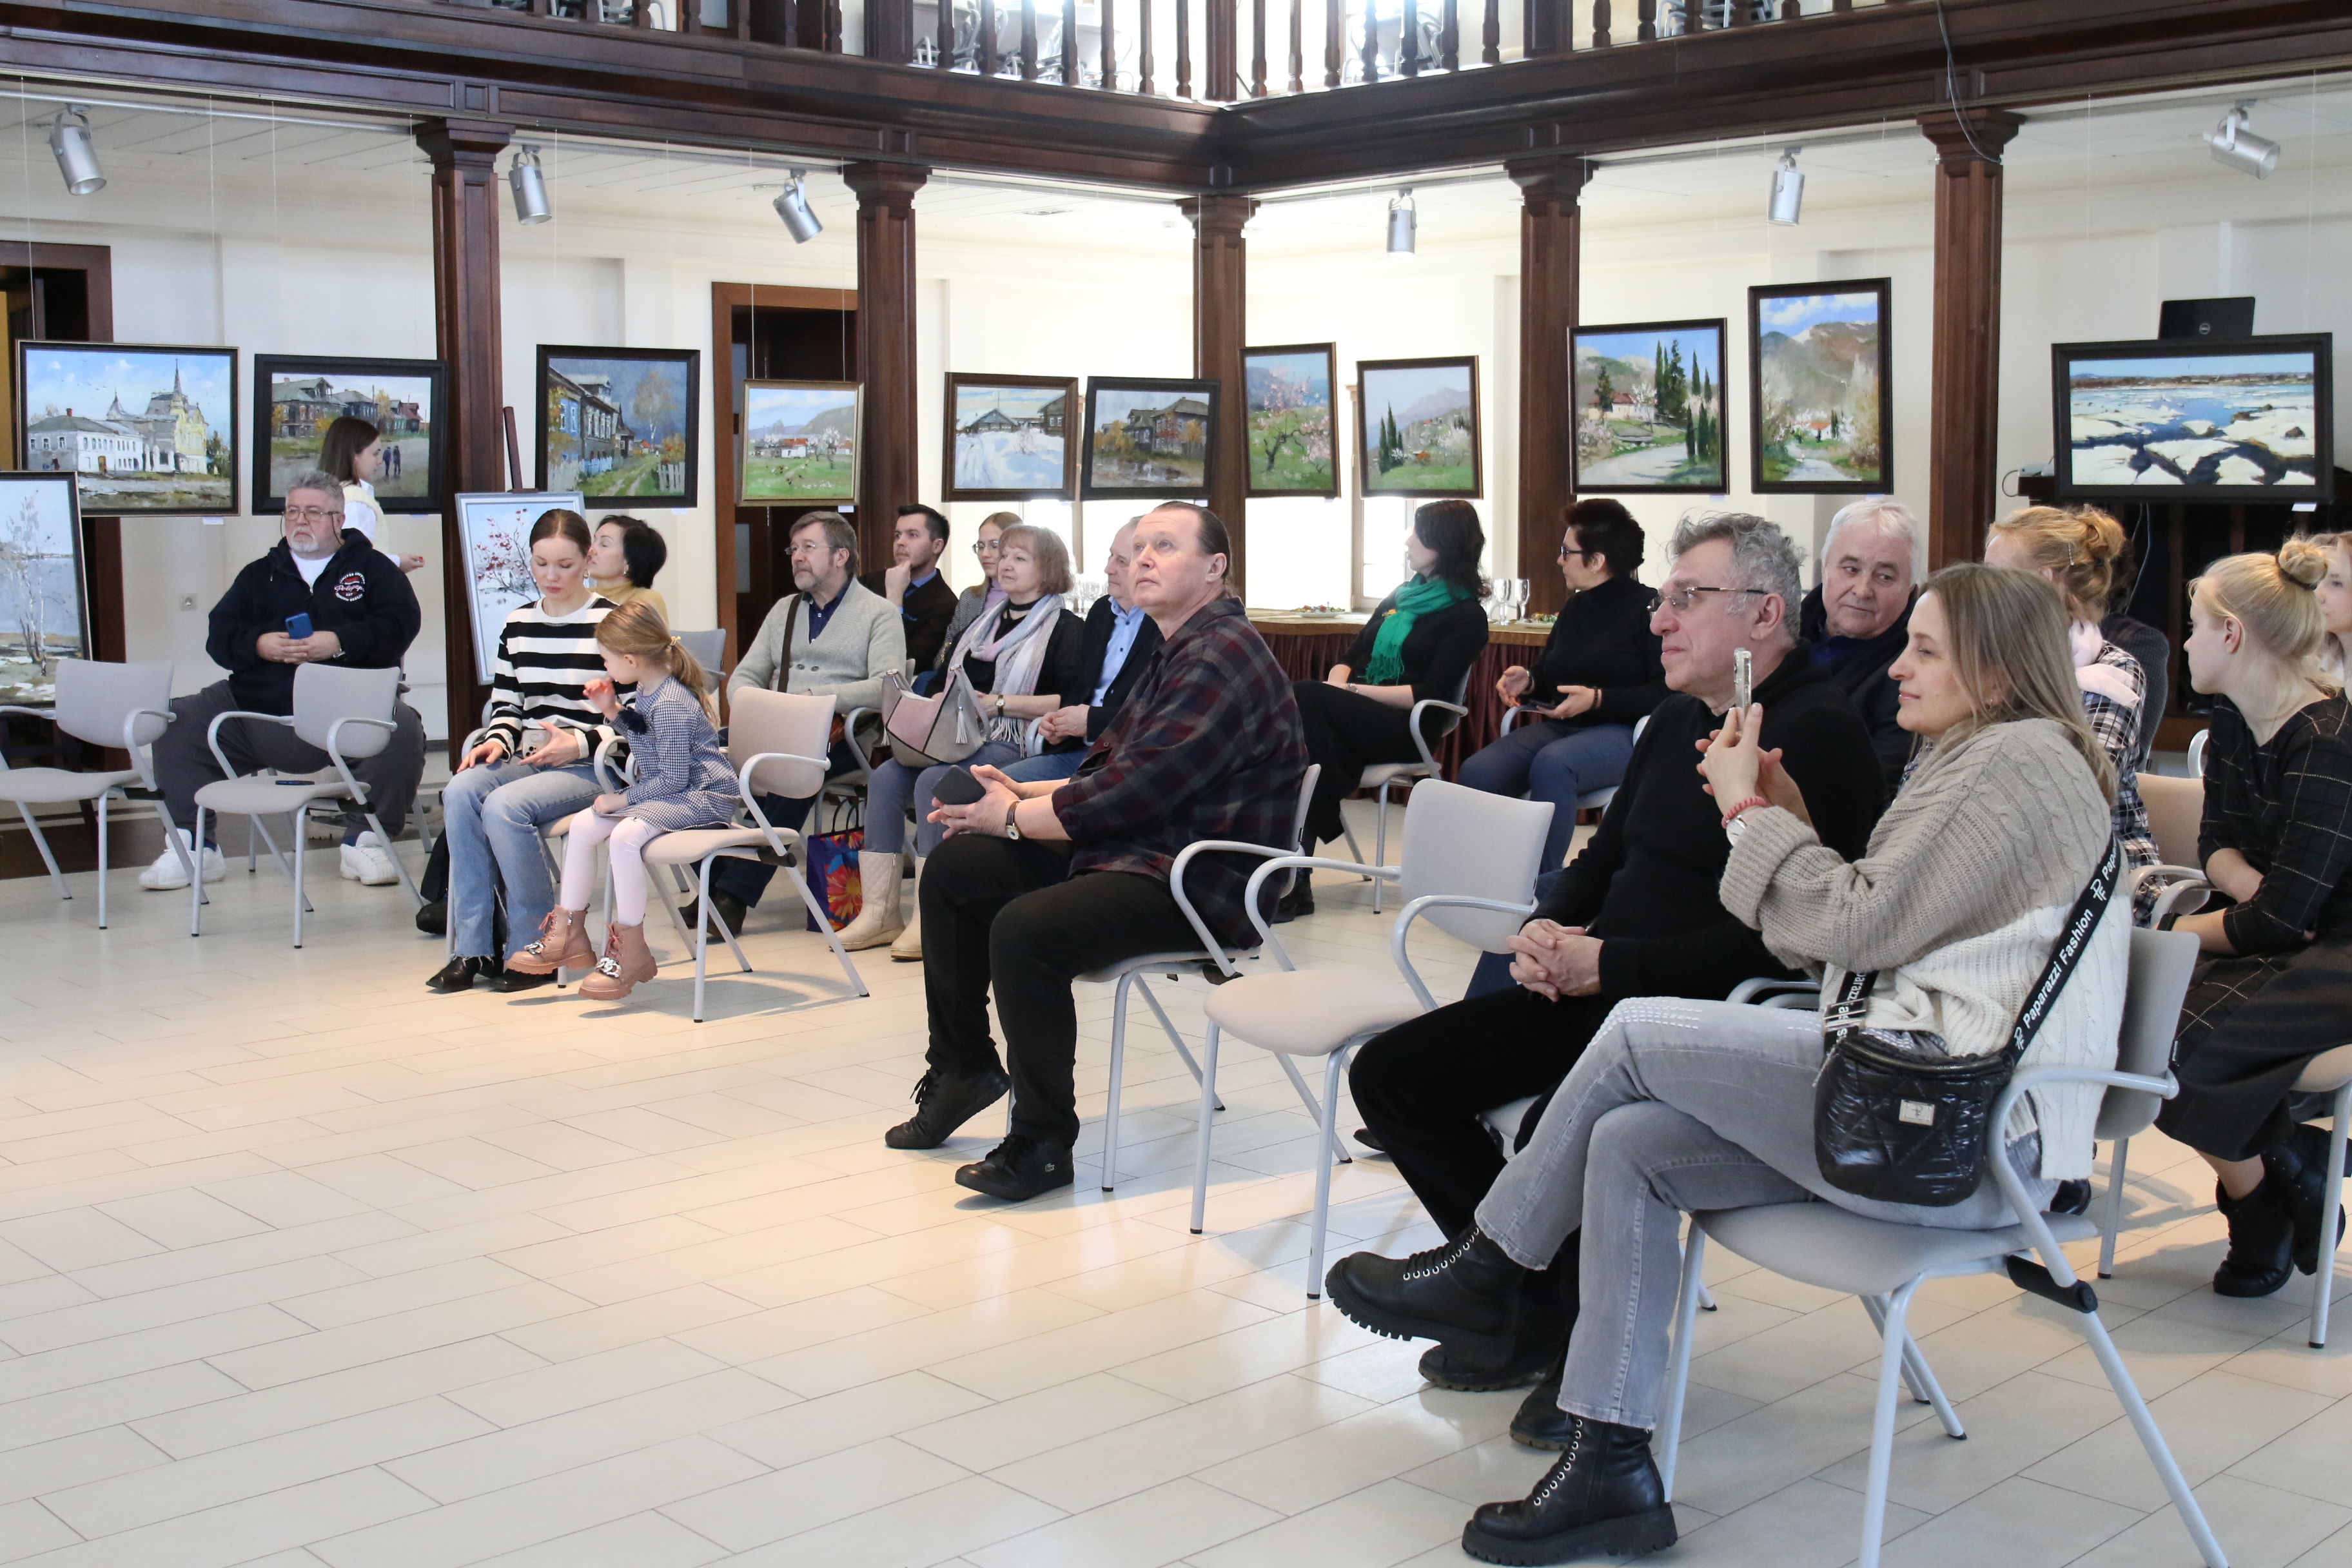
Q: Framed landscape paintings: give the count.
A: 13